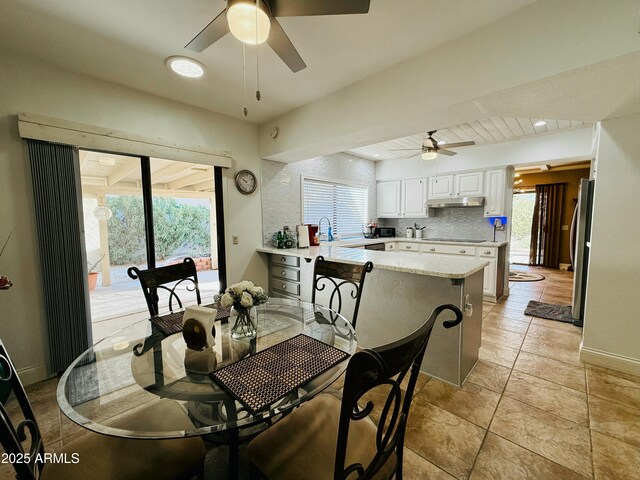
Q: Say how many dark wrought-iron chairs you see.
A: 4